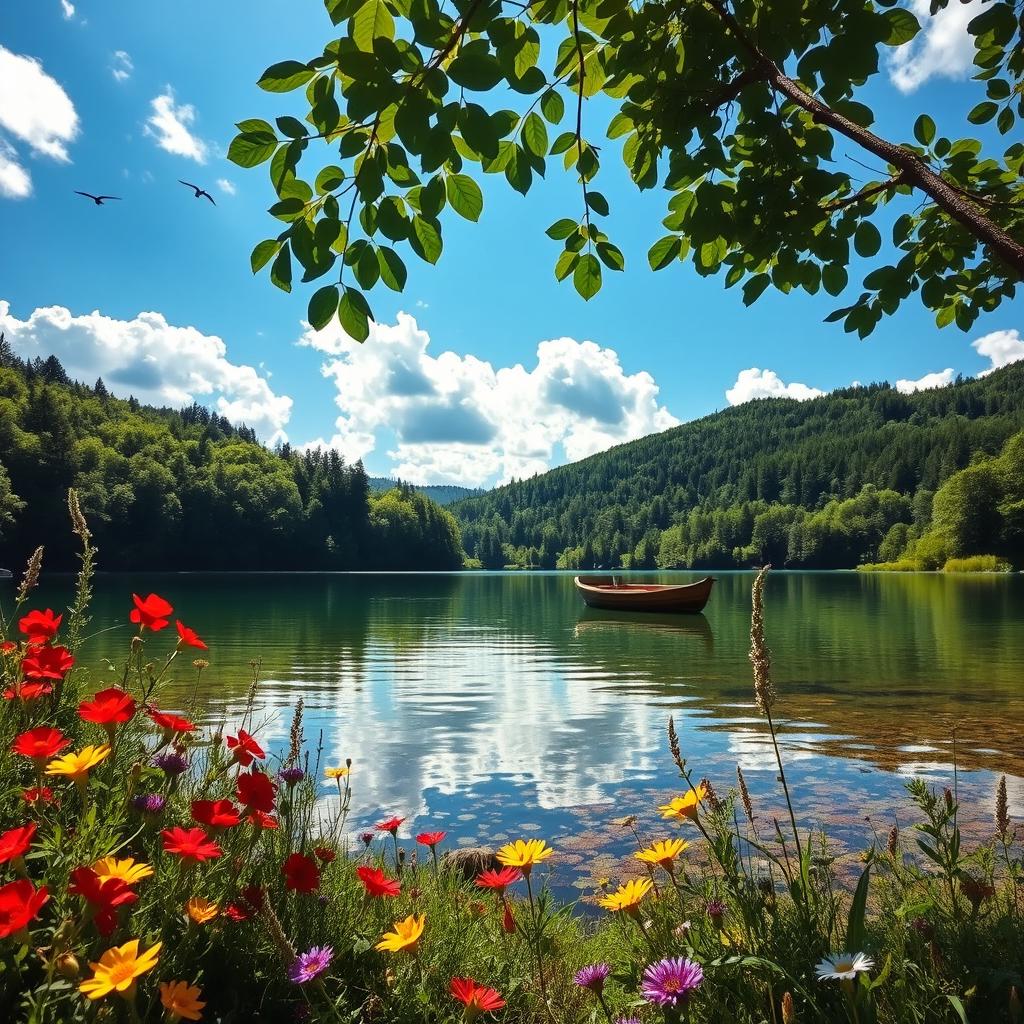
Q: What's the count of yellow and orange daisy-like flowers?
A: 11